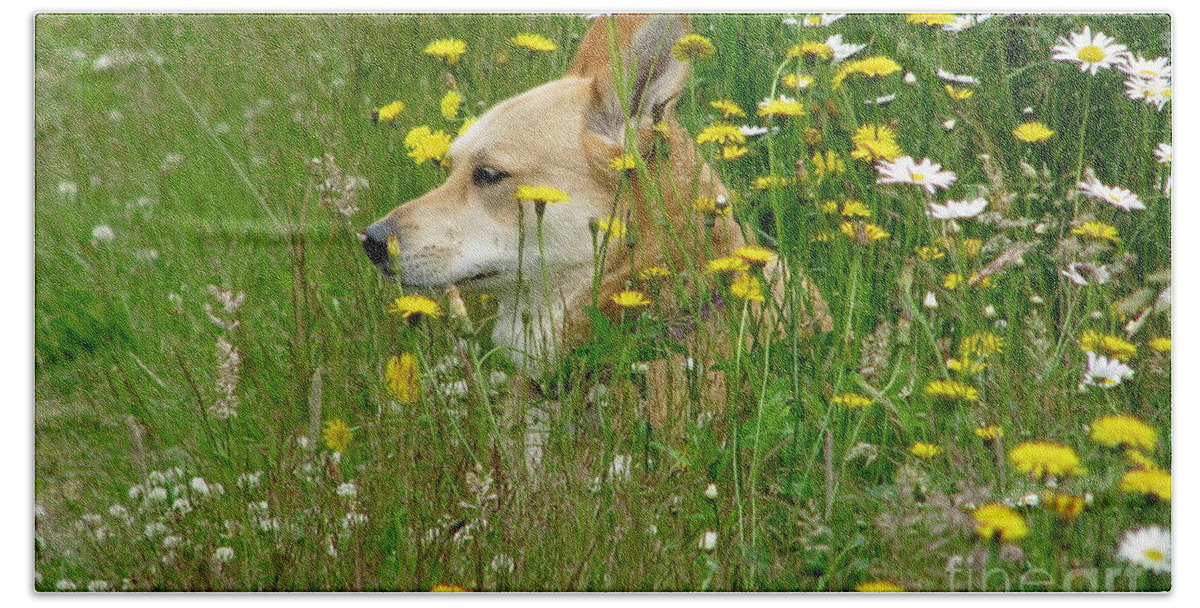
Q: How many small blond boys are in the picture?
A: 0